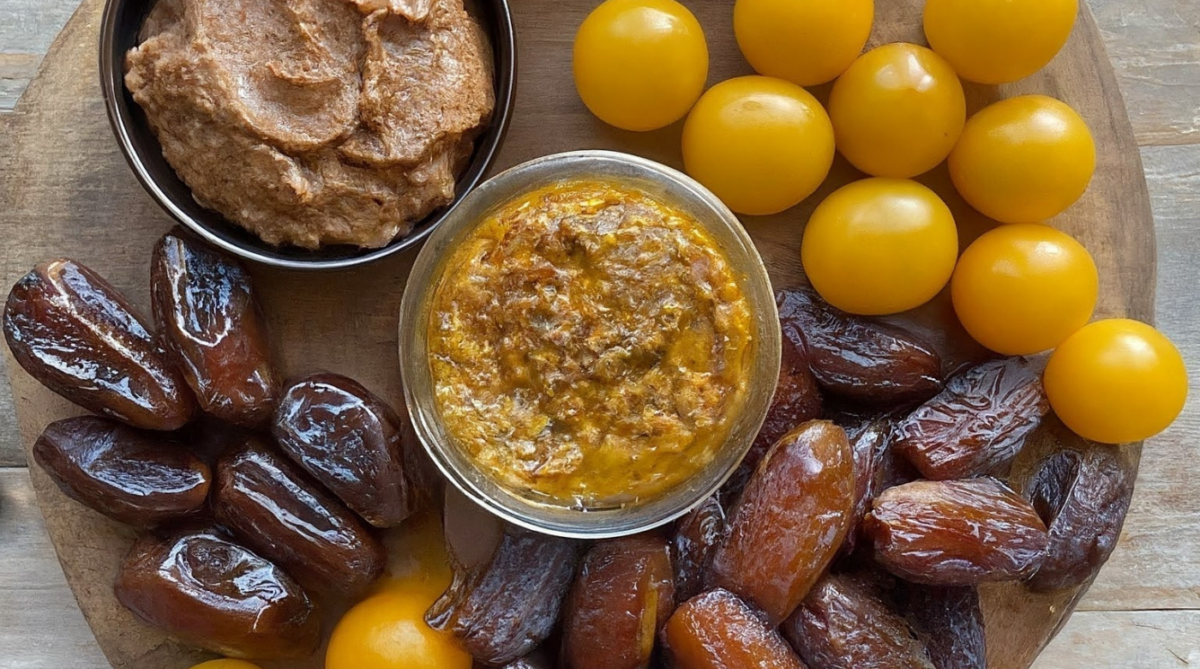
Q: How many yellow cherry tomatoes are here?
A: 11